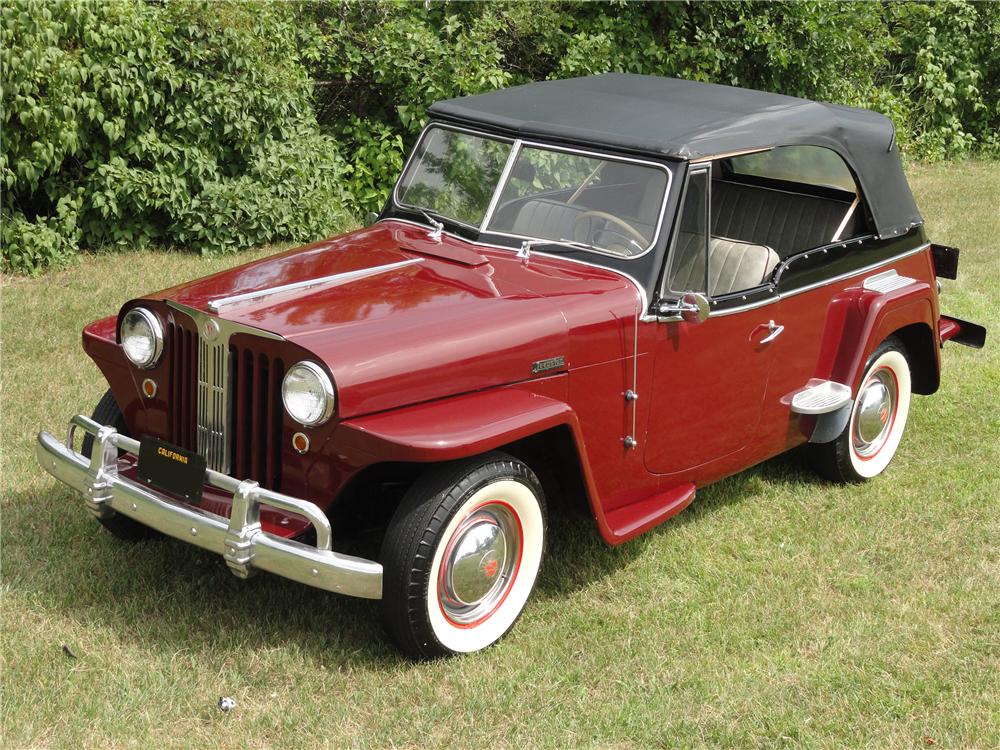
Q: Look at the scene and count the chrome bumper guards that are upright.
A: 2